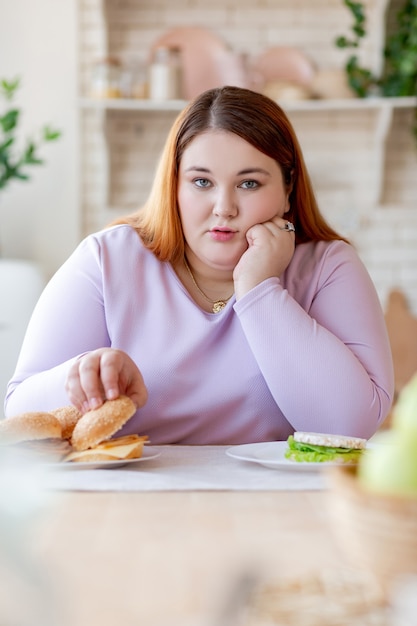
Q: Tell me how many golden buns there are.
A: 3